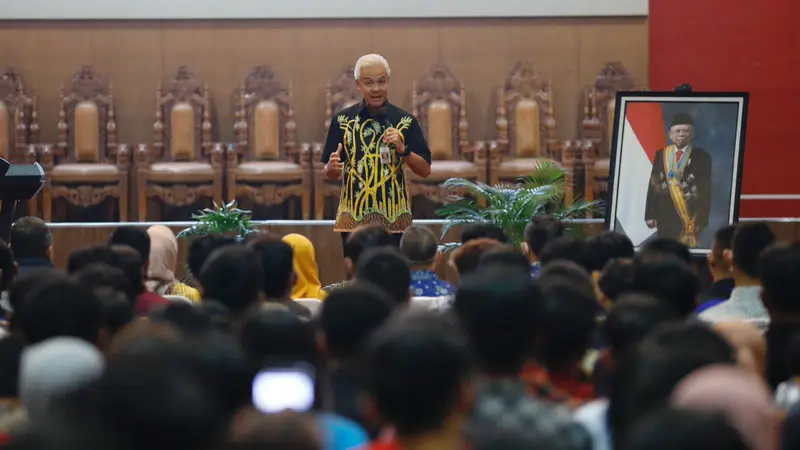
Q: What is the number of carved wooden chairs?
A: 8